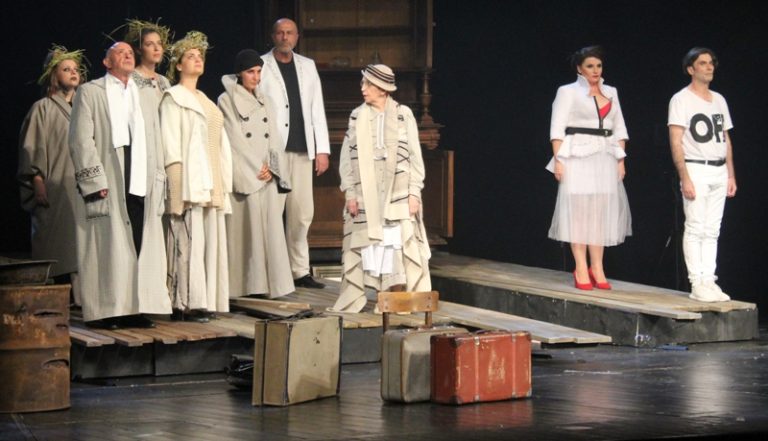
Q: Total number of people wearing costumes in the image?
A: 9